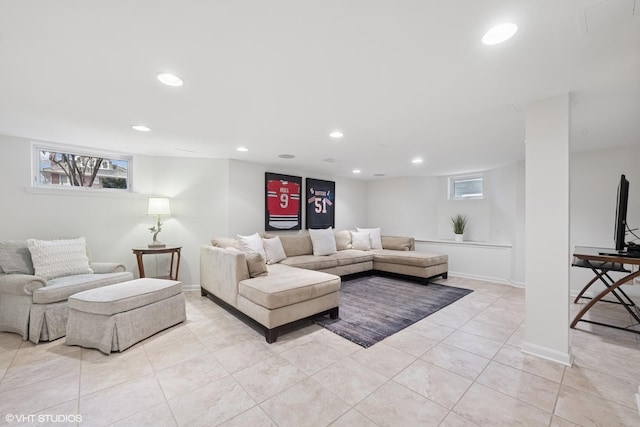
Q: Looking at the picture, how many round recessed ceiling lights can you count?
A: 7